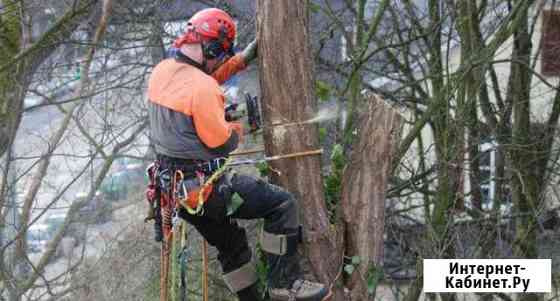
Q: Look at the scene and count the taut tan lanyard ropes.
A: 1